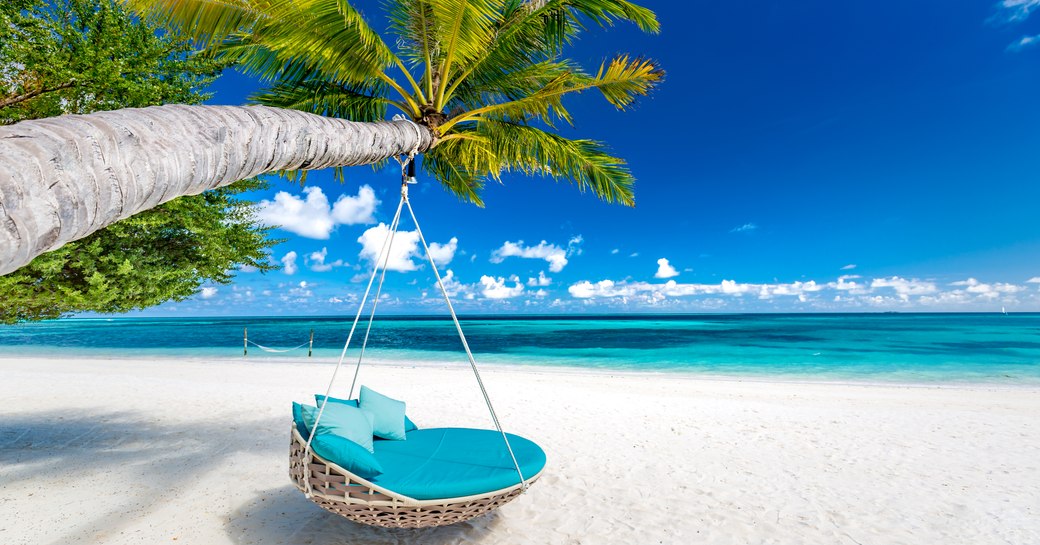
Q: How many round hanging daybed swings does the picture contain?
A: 1